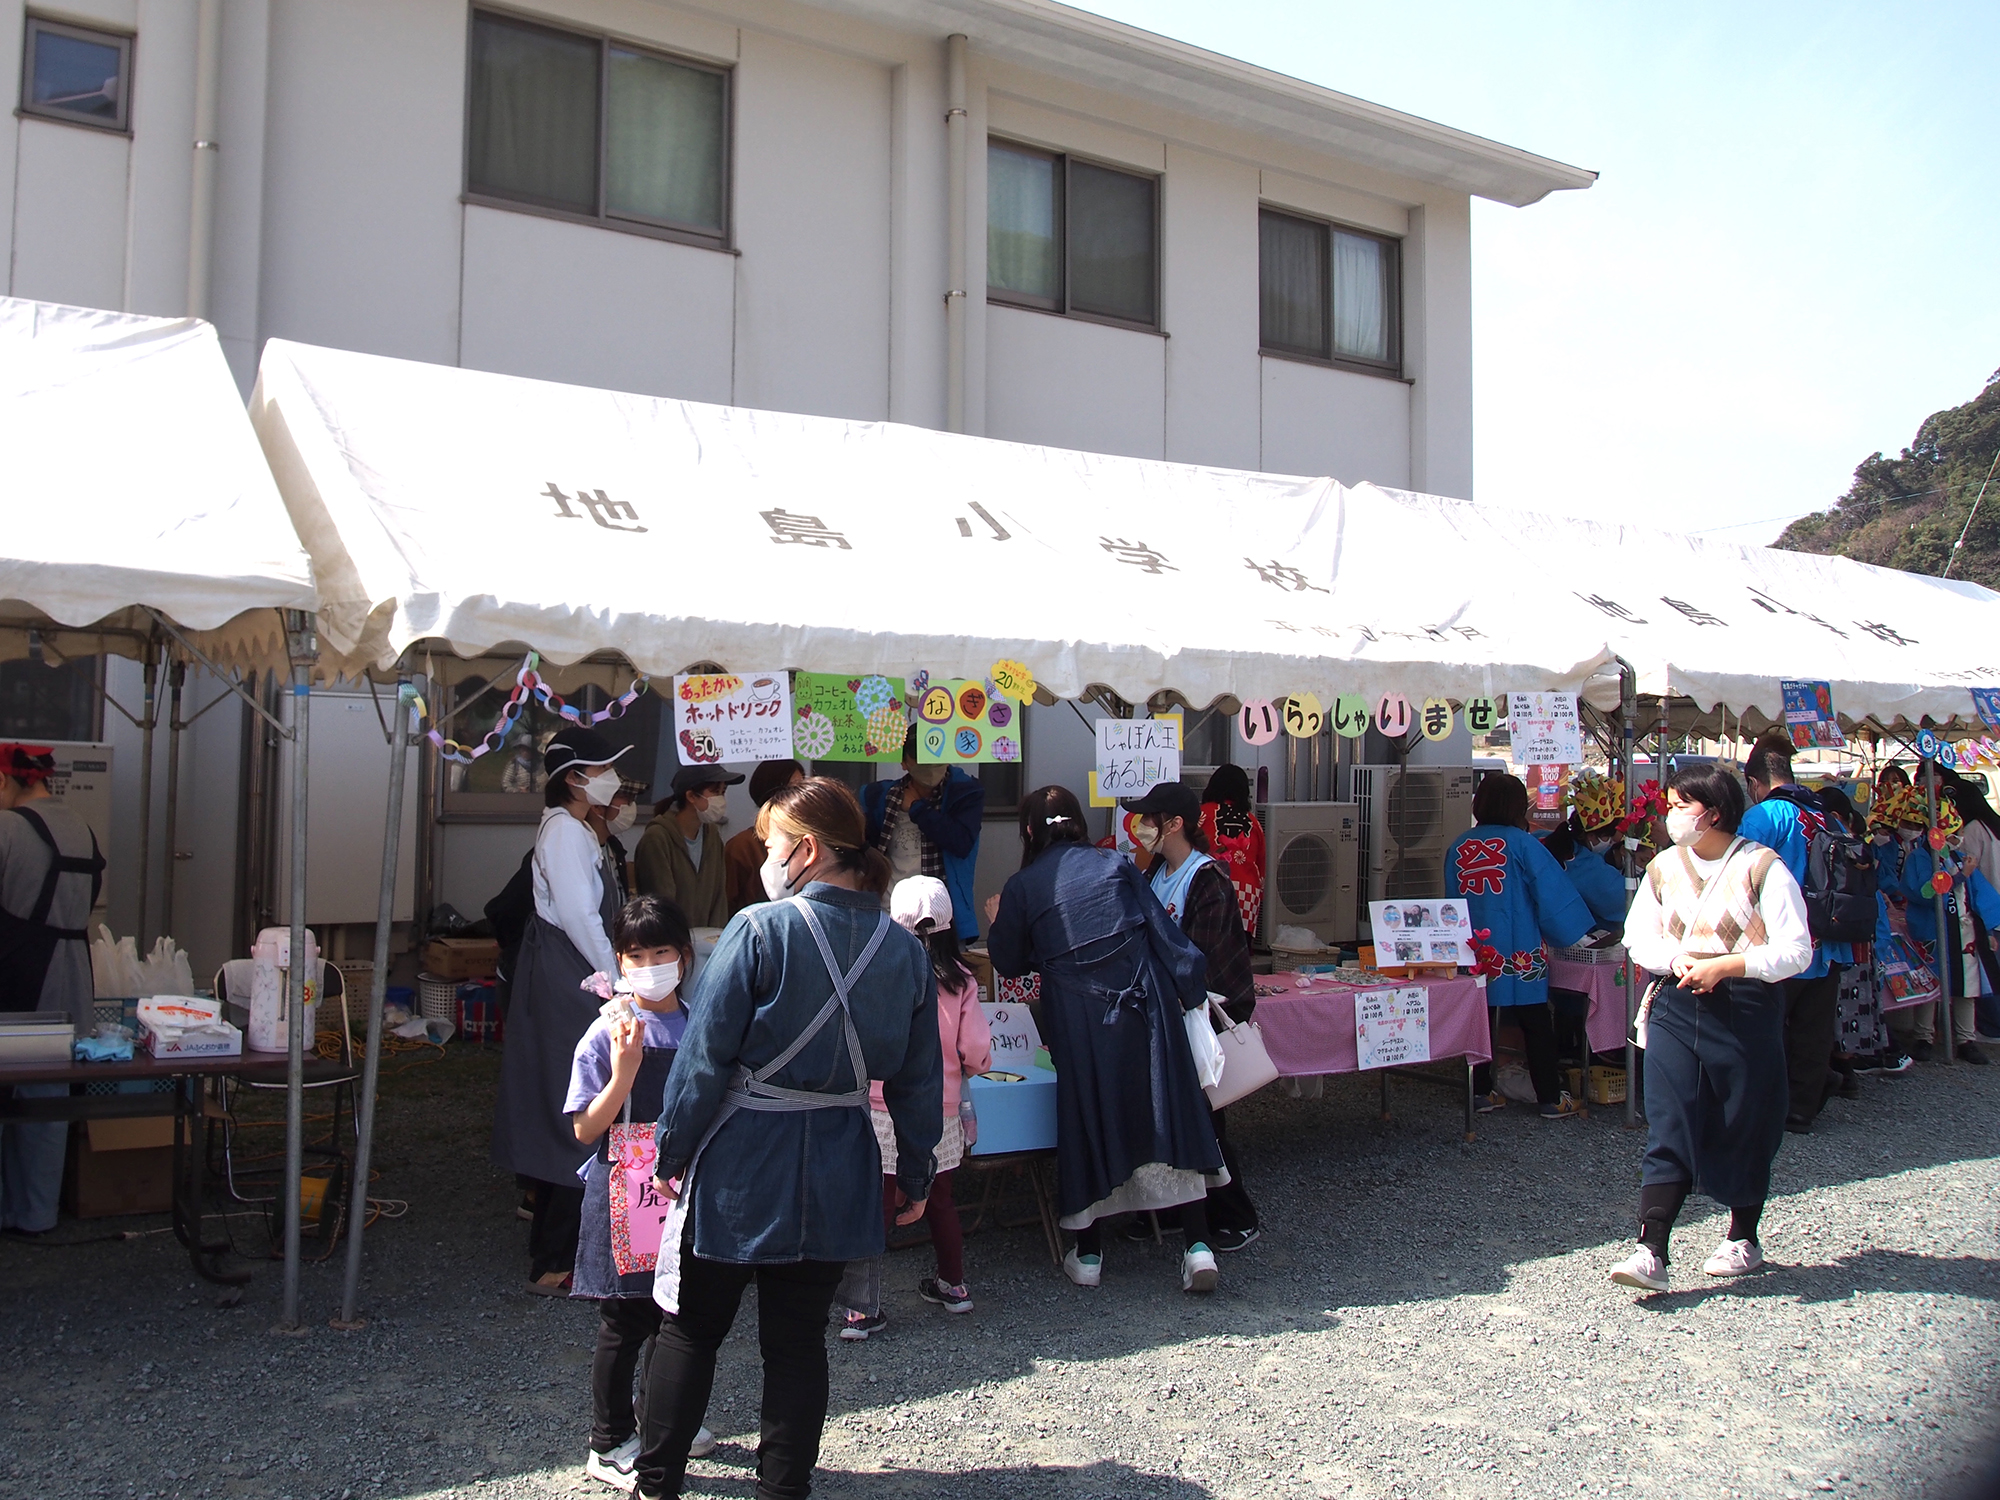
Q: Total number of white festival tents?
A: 3